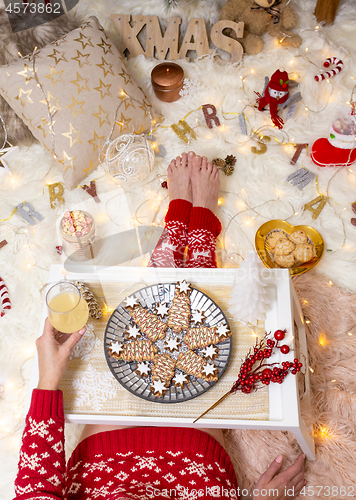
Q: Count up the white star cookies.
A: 13